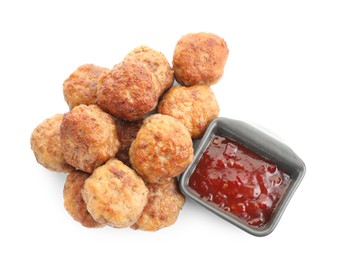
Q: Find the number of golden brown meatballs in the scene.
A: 12